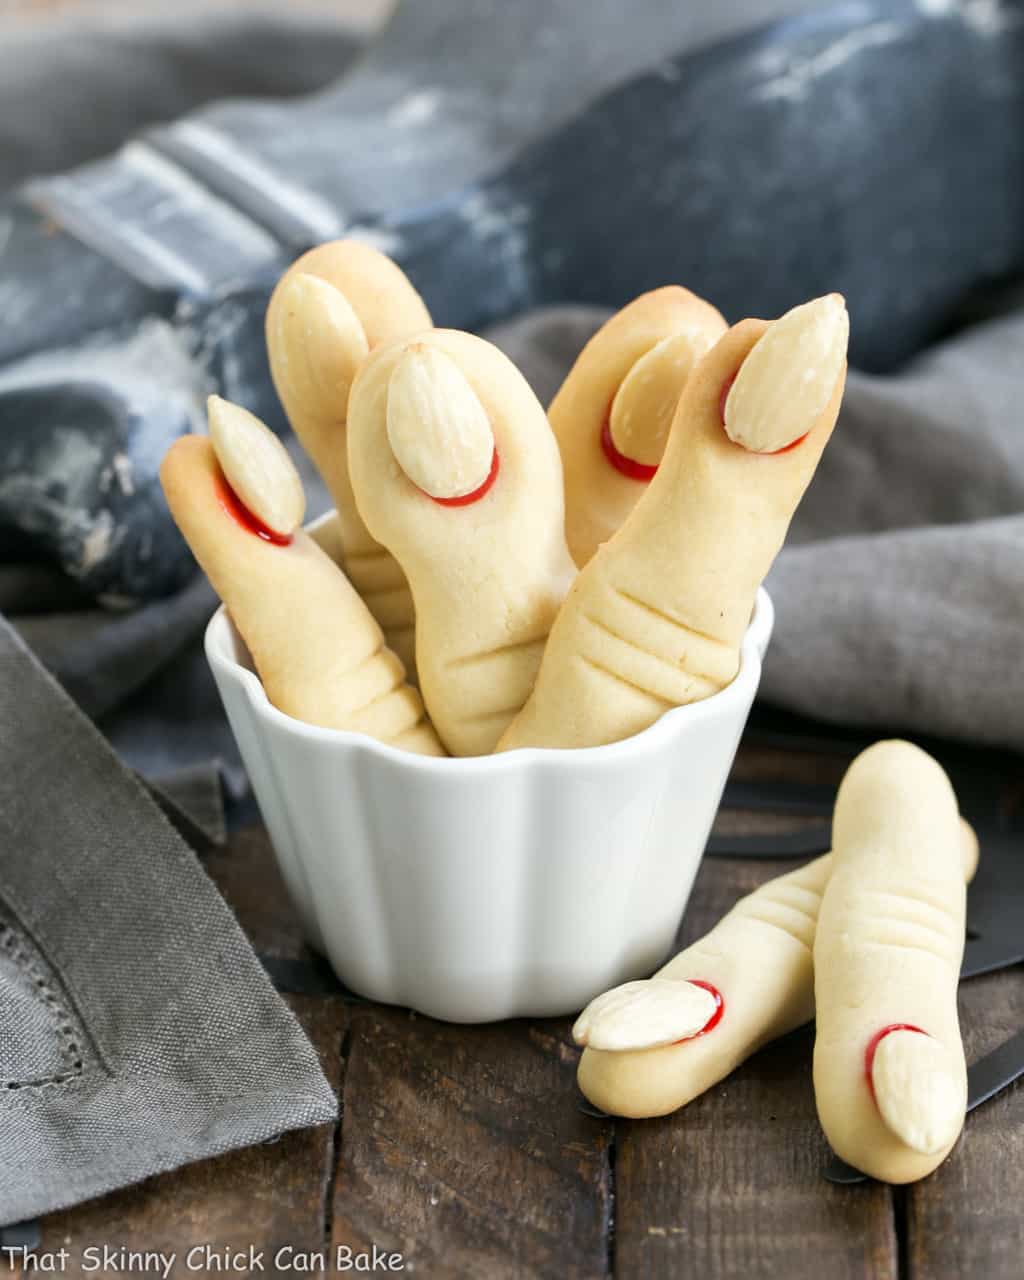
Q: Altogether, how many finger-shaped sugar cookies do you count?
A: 7